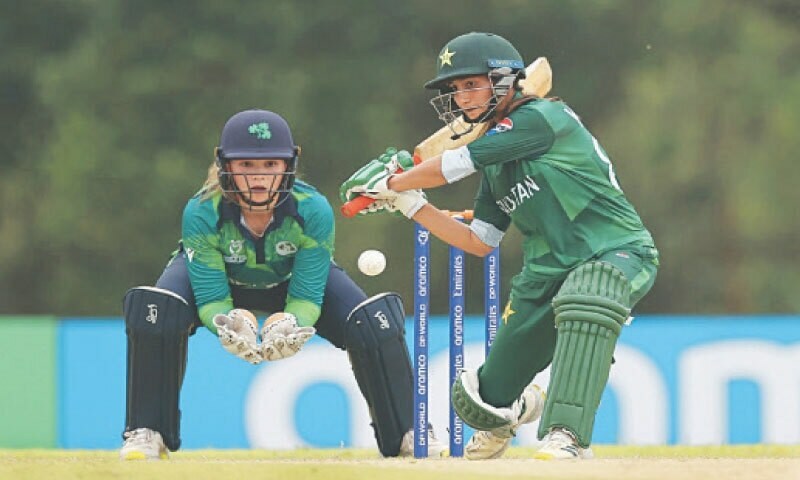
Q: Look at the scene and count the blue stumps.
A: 3